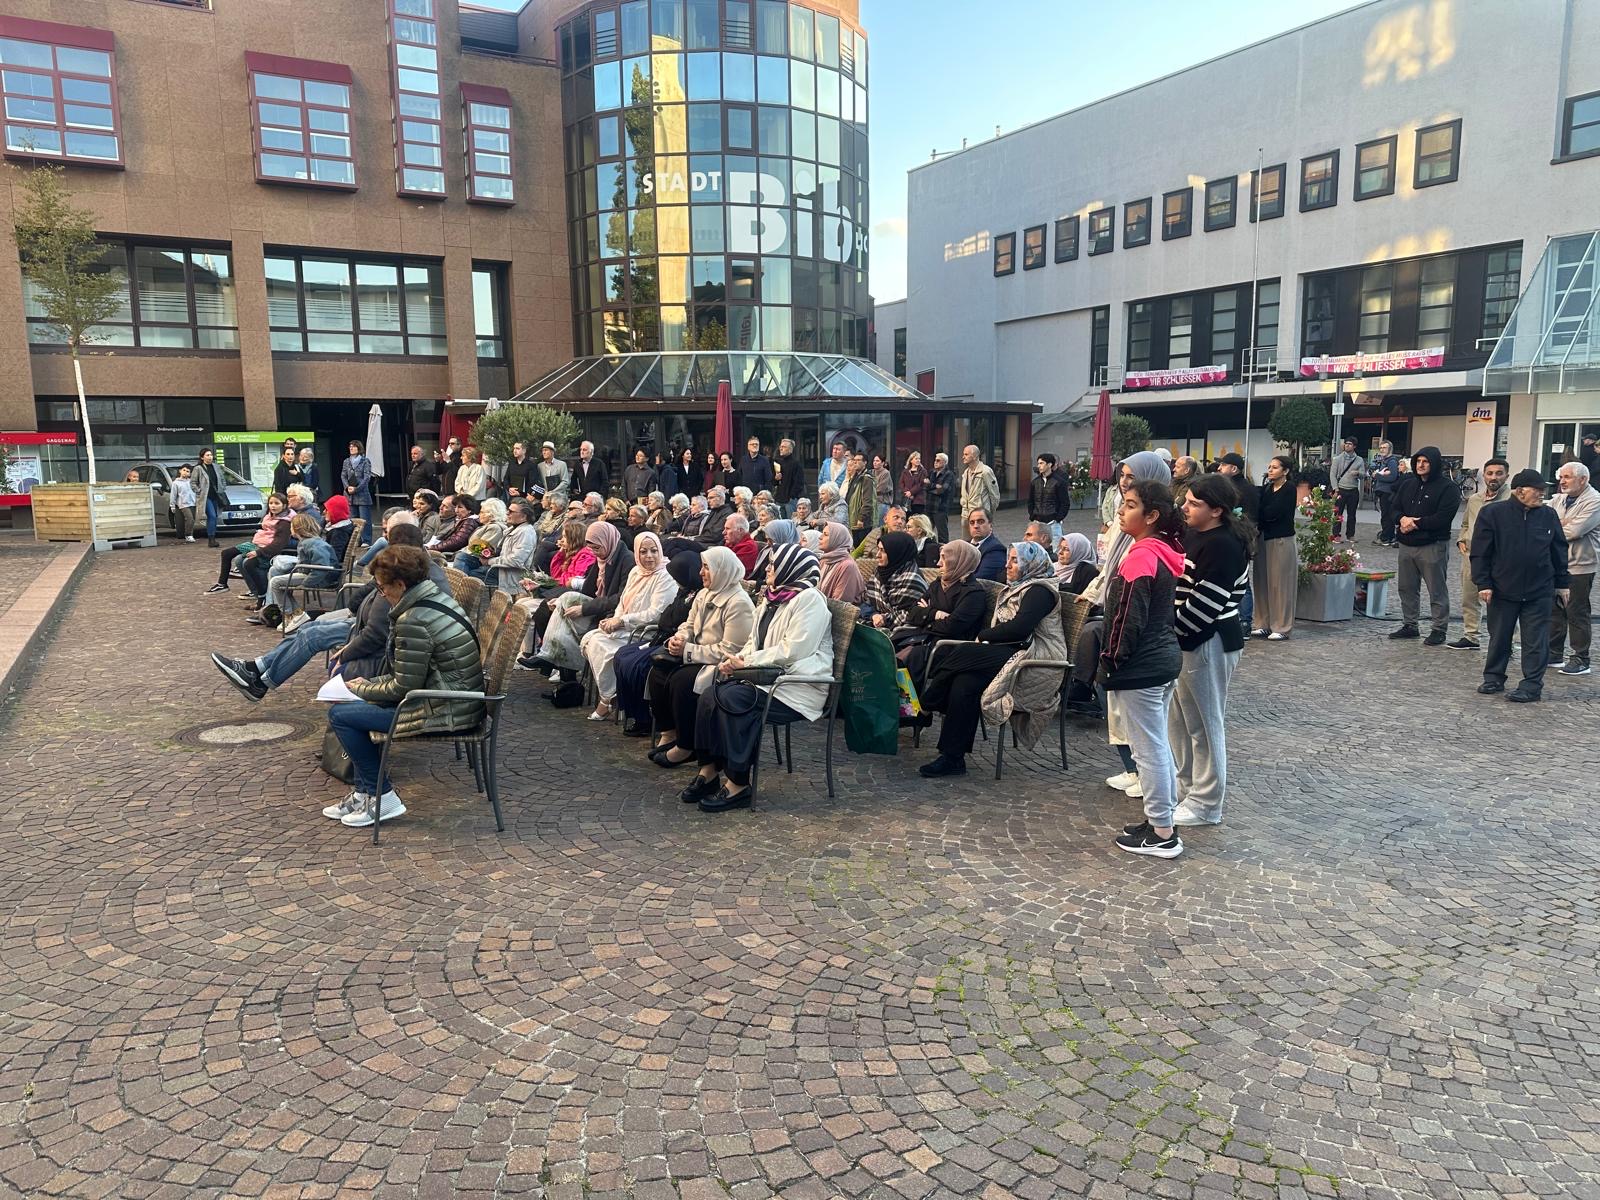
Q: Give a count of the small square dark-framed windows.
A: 11